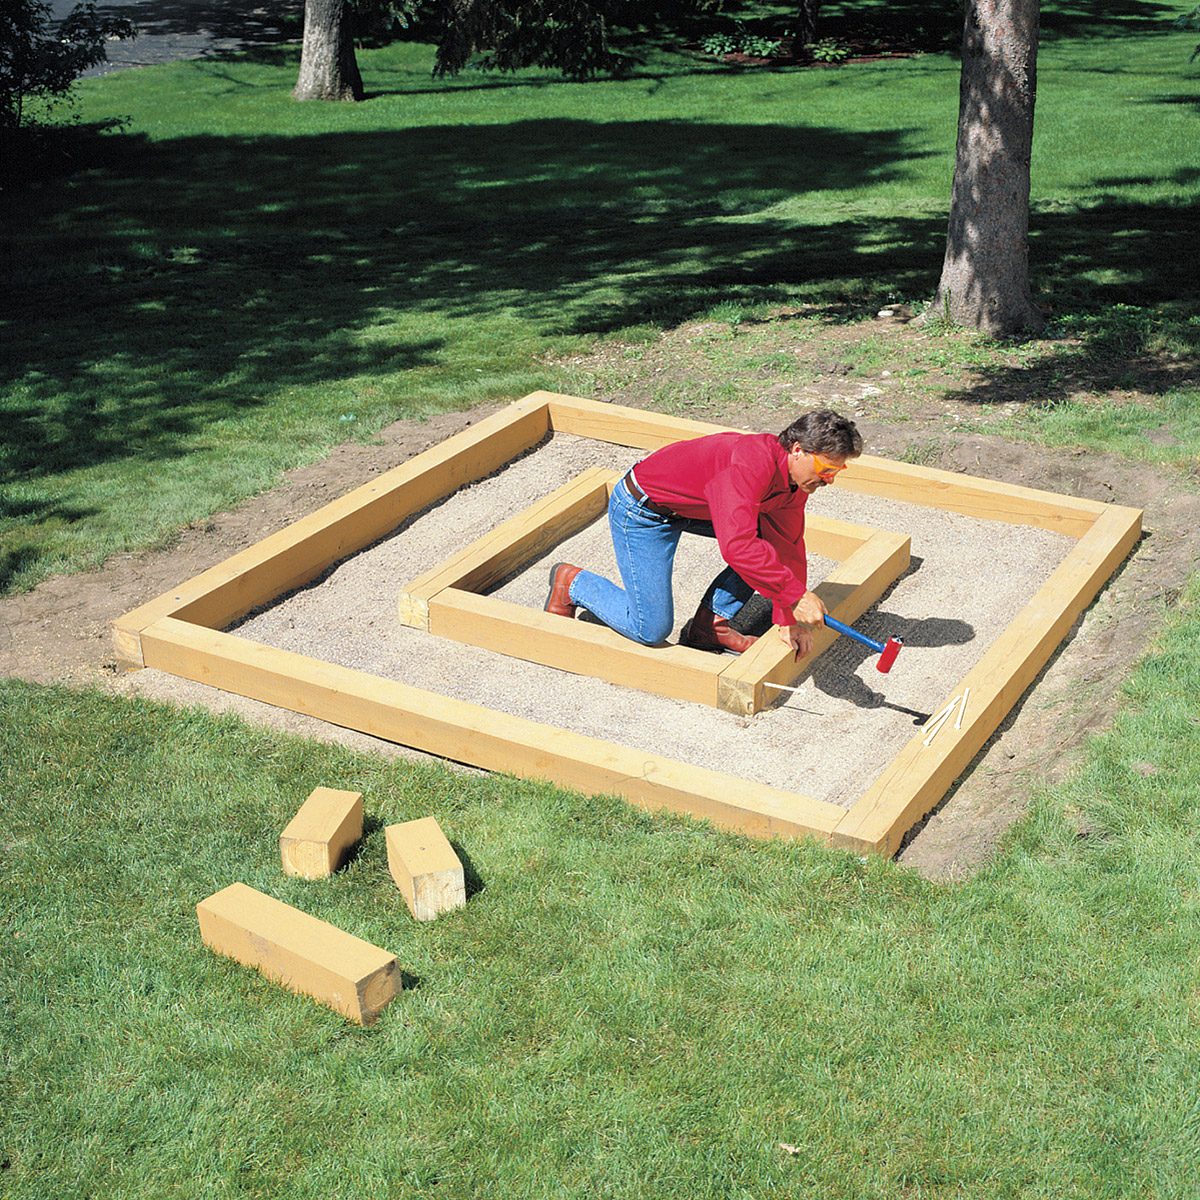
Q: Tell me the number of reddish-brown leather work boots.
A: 2